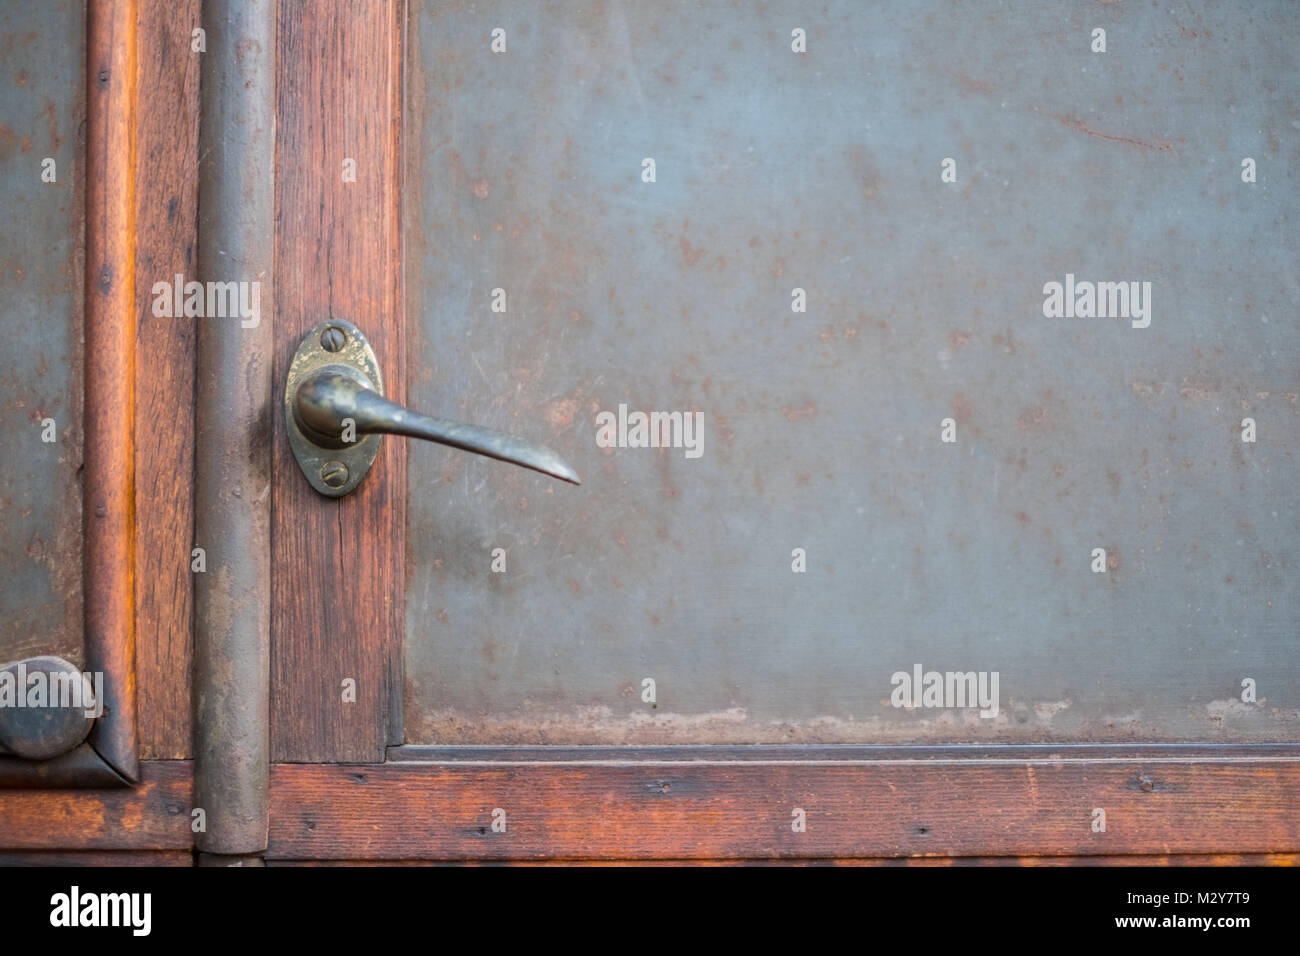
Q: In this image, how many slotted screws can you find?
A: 2